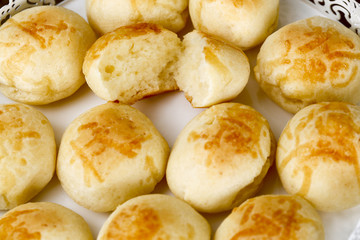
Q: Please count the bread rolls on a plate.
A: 12